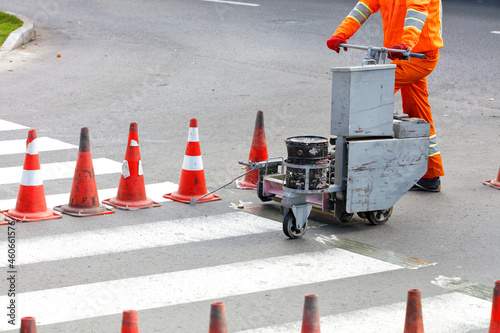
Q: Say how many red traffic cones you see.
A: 12